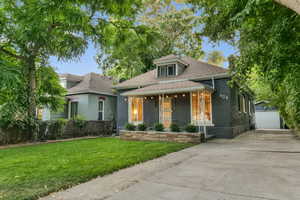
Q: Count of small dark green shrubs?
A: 5